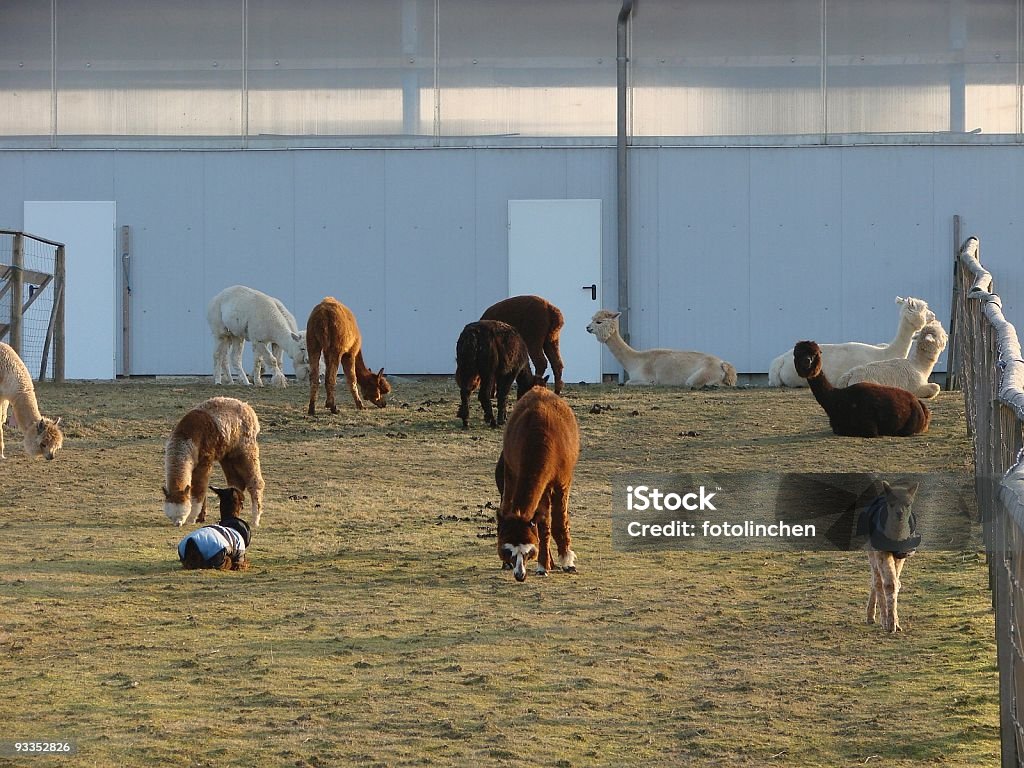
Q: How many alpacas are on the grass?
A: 14